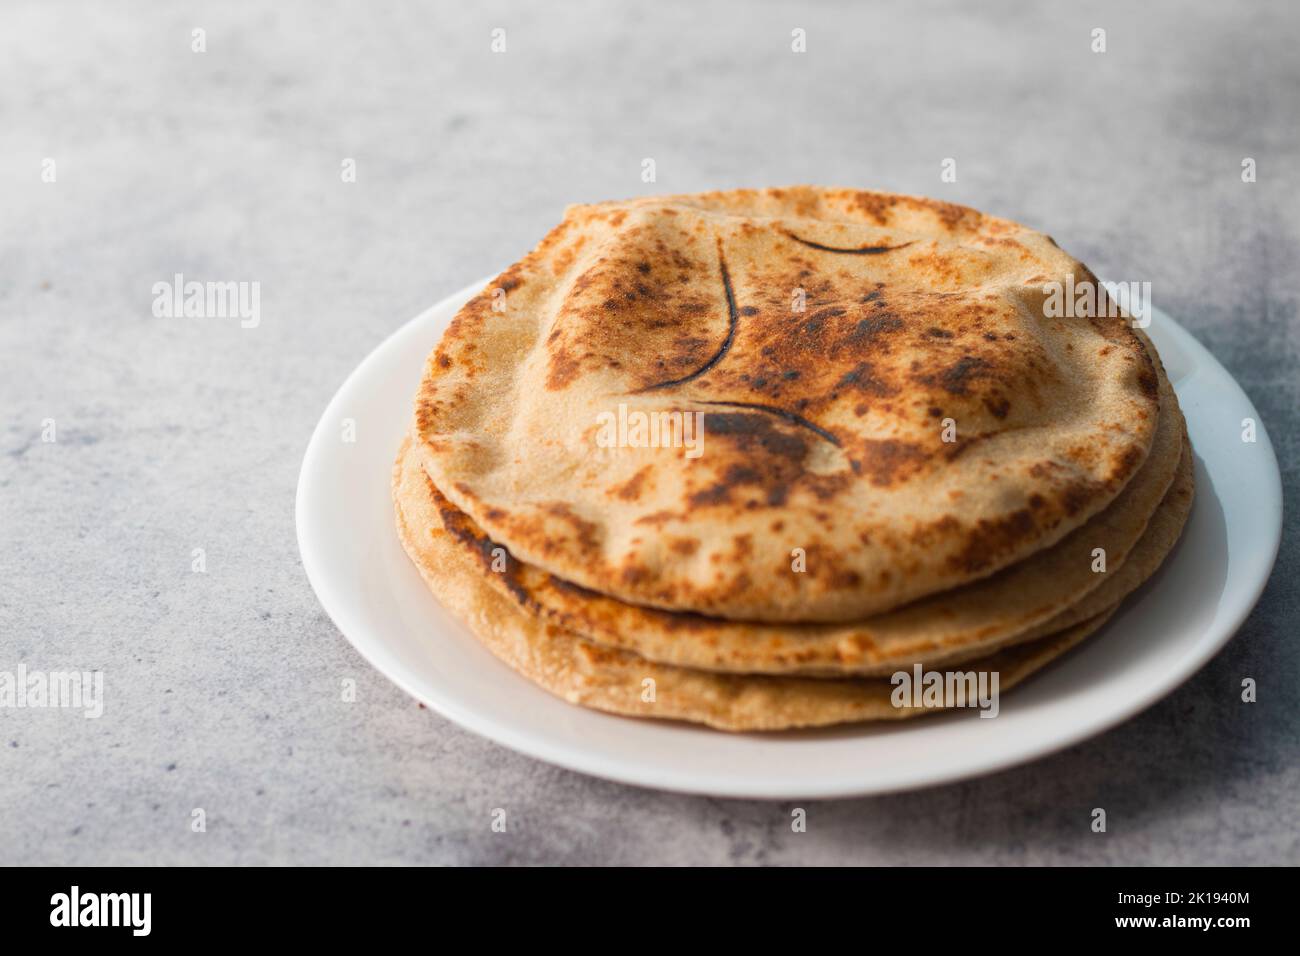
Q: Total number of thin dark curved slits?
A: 3